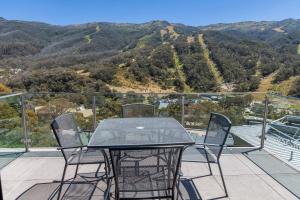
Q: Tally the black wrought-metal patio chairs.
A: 4